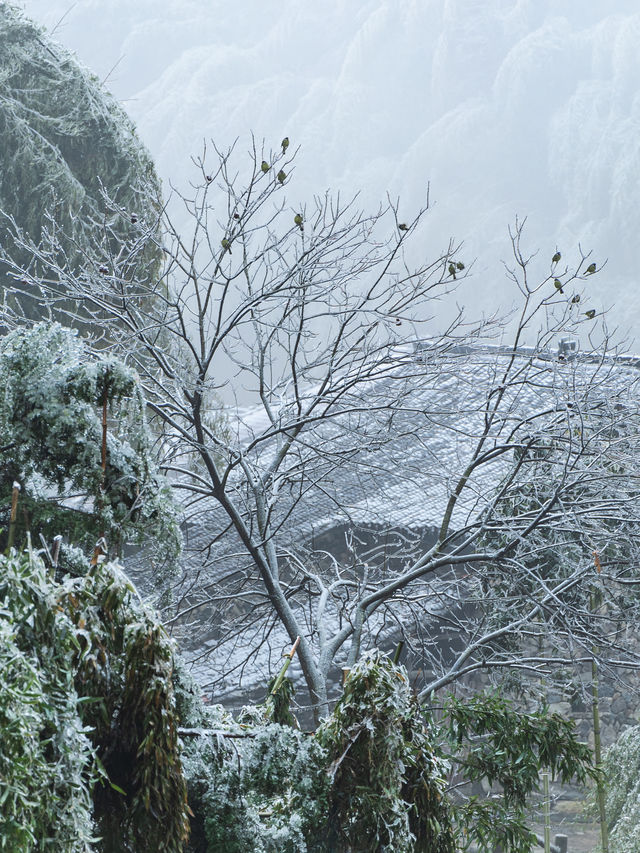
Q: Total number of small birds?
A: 13